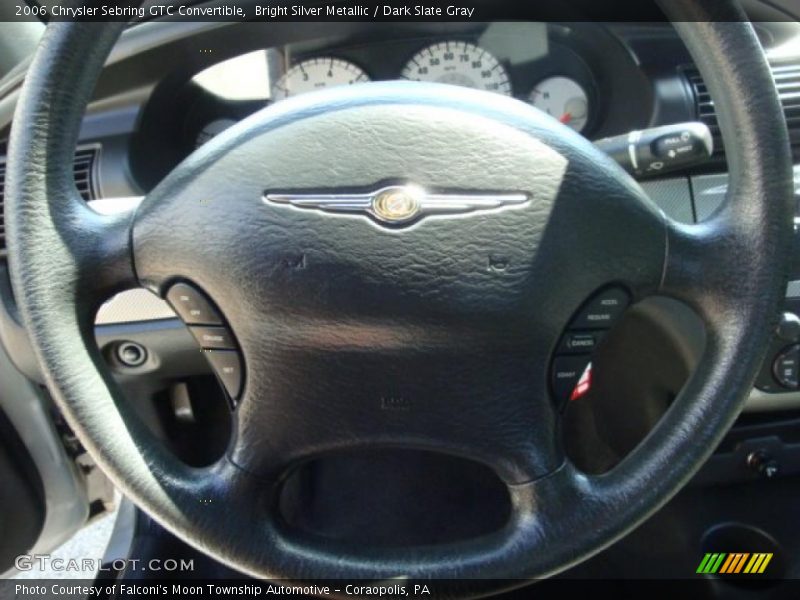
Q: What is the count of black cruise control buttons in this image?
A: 6